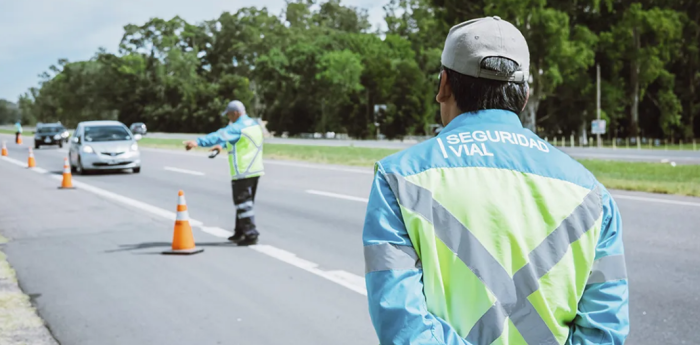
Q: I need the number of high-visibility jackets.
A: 2